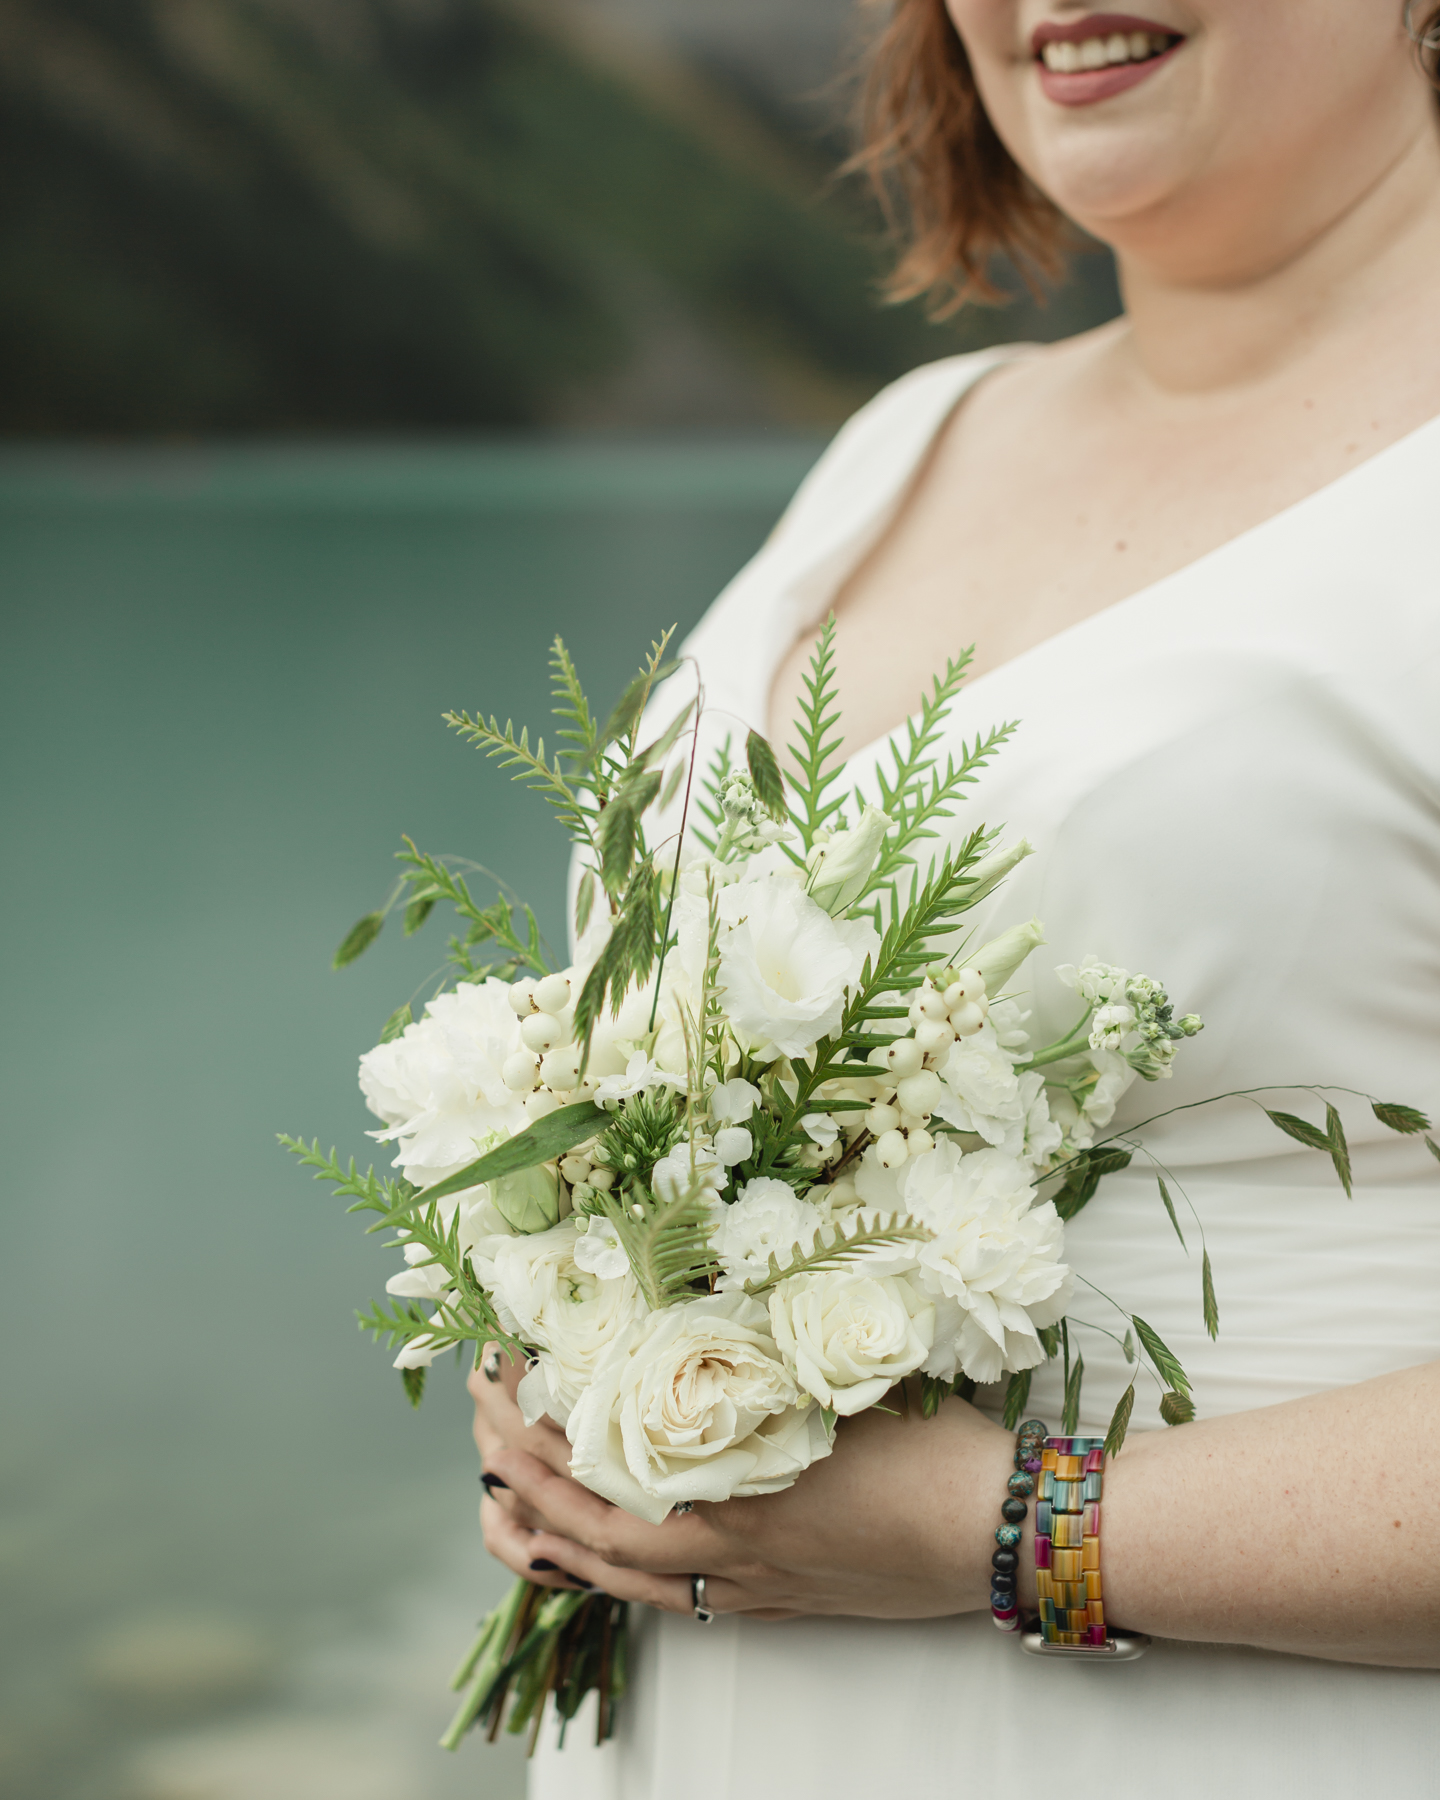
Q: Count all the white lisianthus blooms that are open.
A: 1